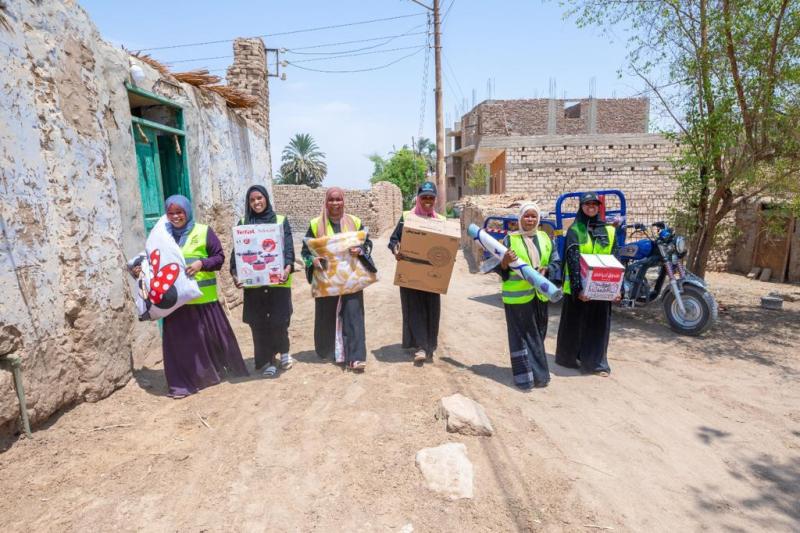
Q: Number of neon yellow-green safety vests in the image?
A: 6